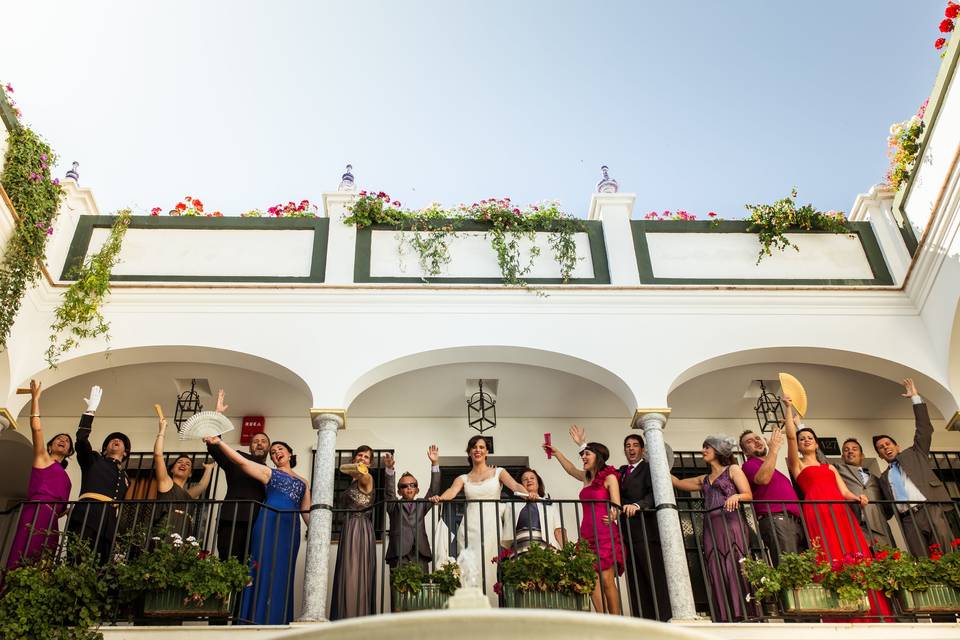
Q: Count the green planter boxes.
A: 5